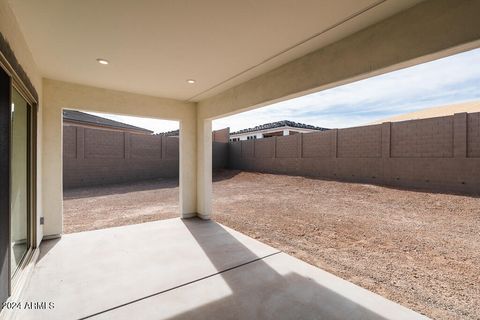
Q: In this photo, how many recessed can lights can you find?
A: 2